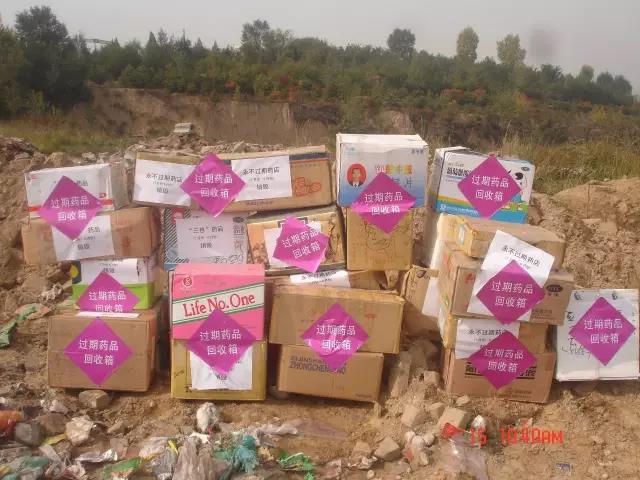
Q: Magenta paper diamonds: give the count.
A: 12